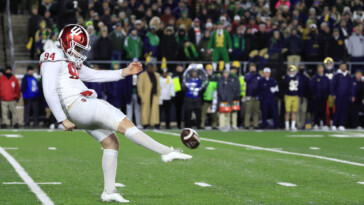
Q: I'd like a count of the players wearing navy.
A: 2